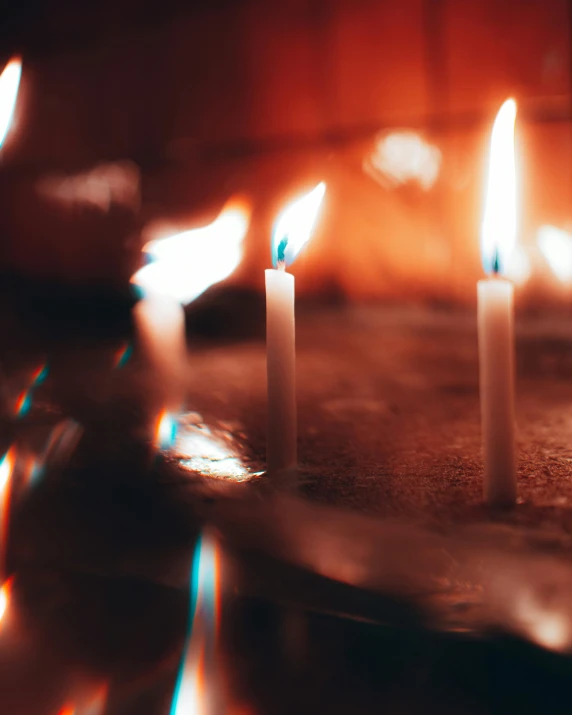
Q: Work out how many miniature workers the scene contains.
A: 0